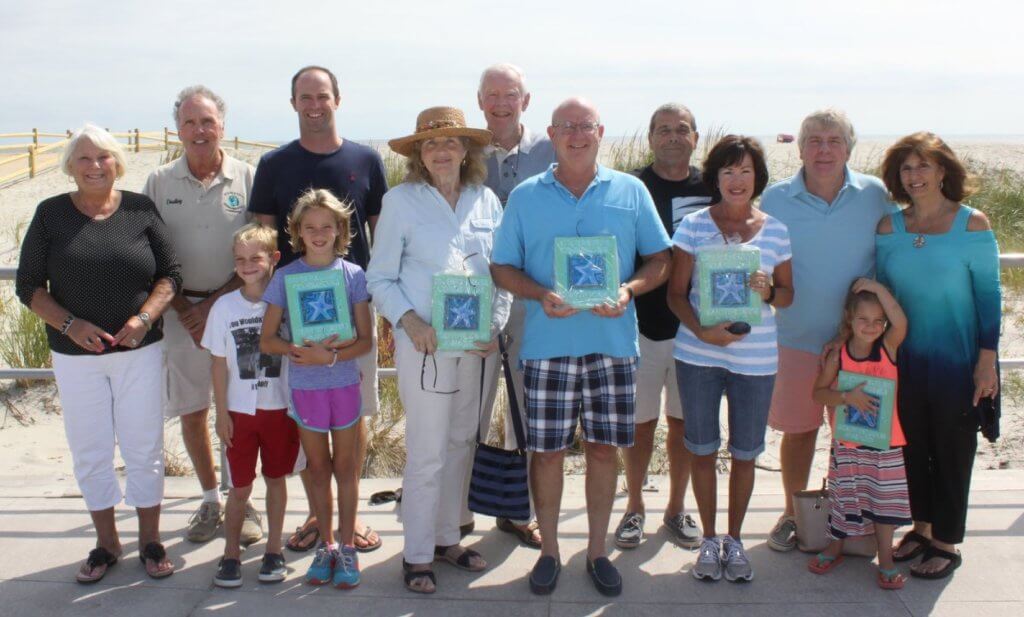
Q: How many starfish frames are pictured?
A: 5